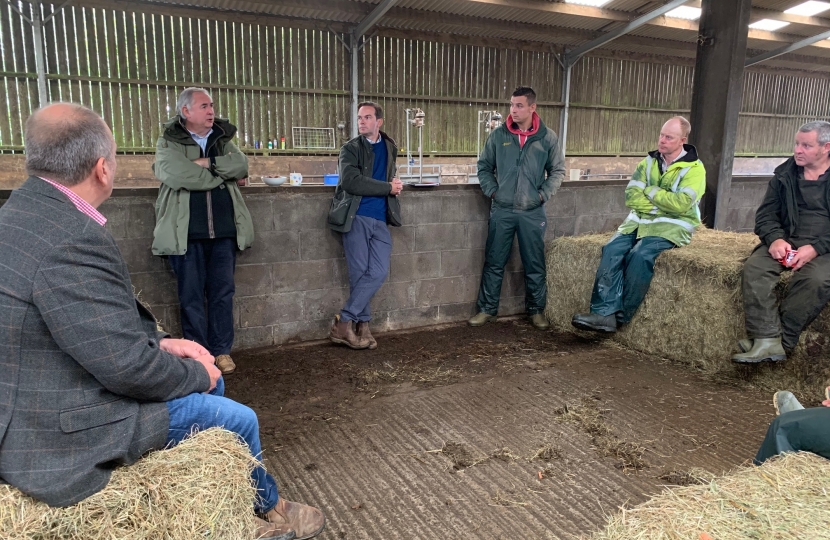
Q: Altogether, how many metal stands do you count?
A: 2